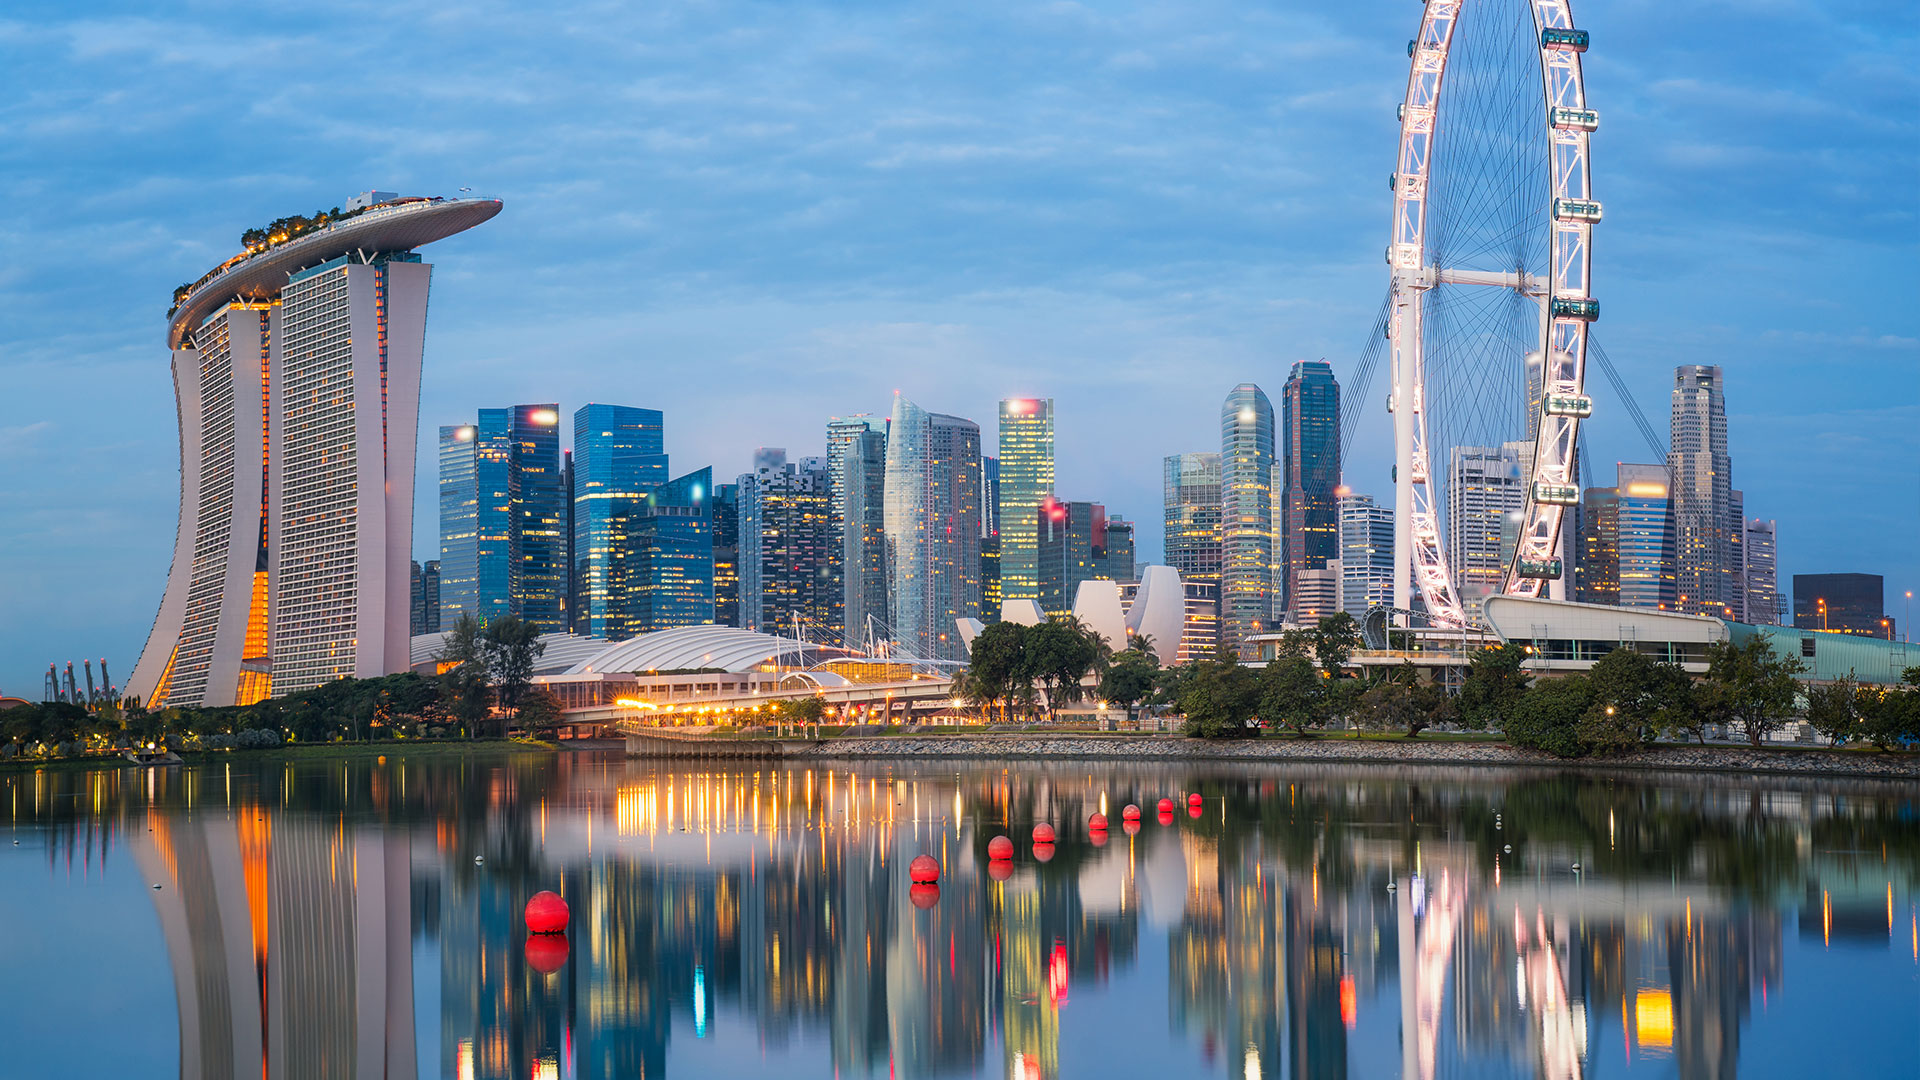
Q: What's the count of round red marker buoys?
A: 8